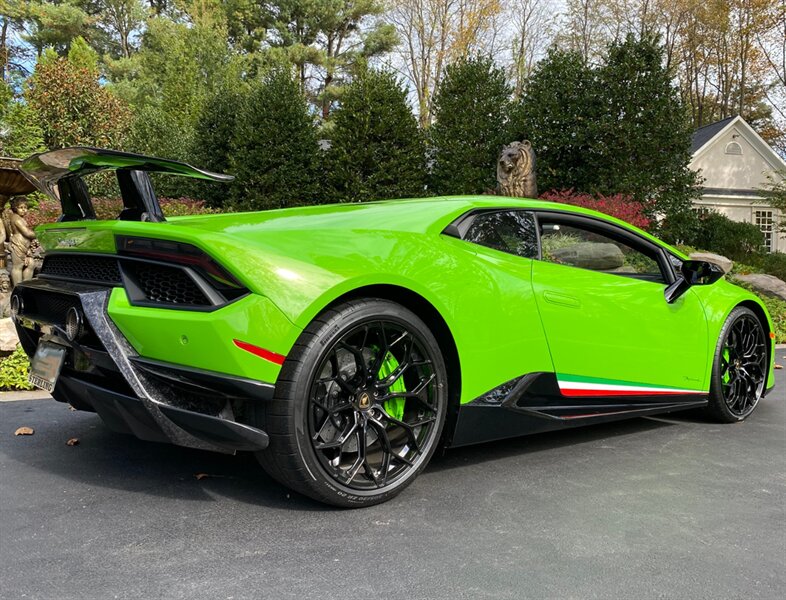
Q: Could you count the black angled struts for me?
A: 2